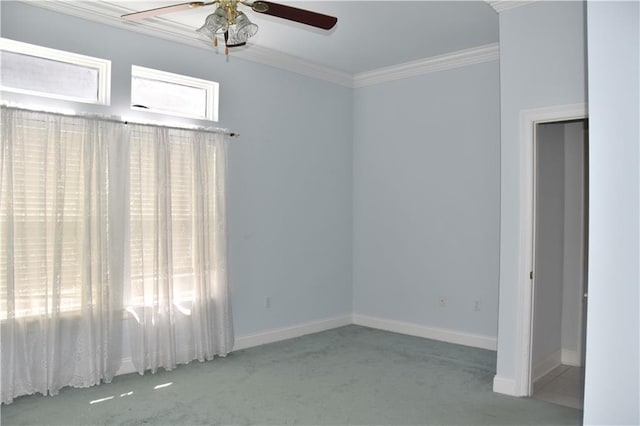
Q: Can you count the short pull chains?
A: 2